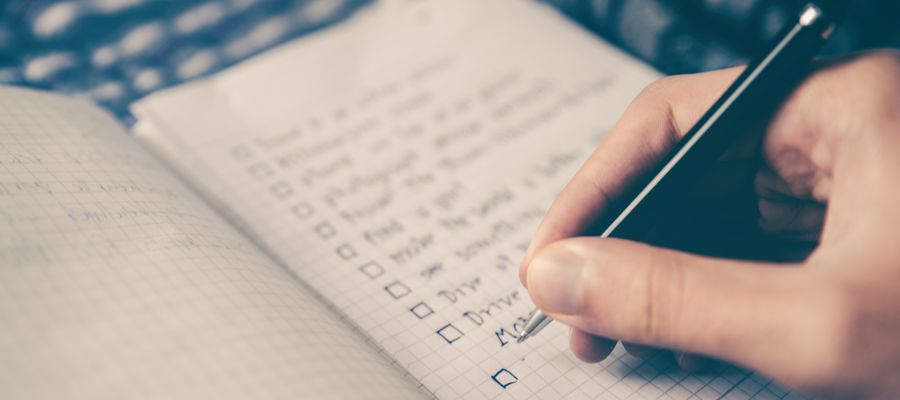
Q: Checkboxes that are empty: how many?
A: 11